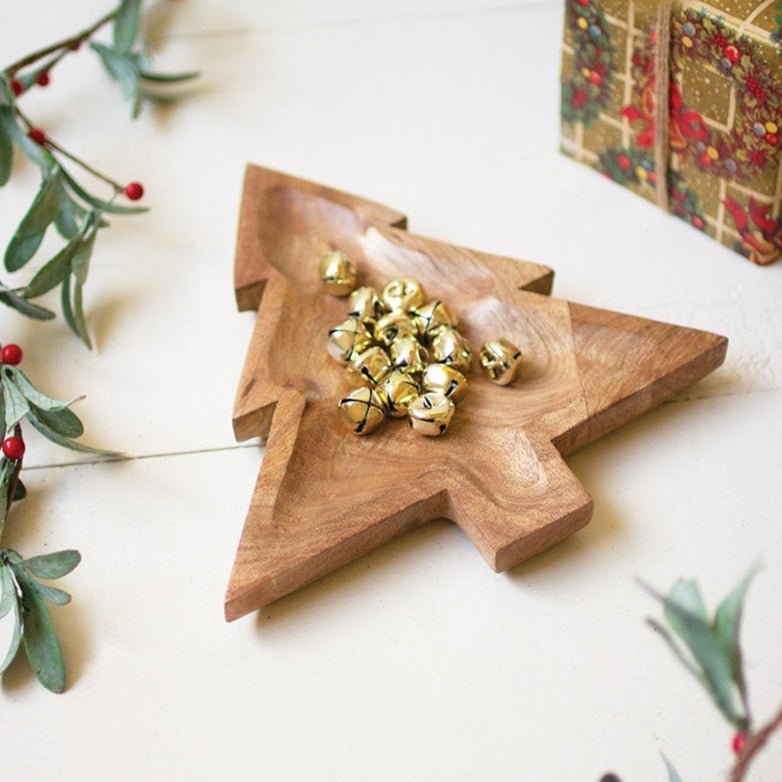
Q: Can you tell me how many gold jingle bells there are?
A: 14